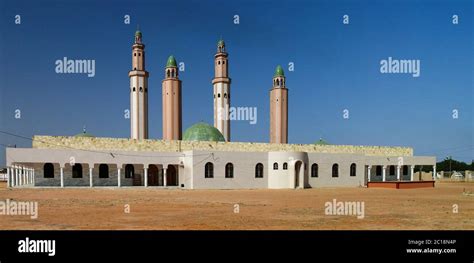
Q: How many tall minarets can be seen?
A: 4